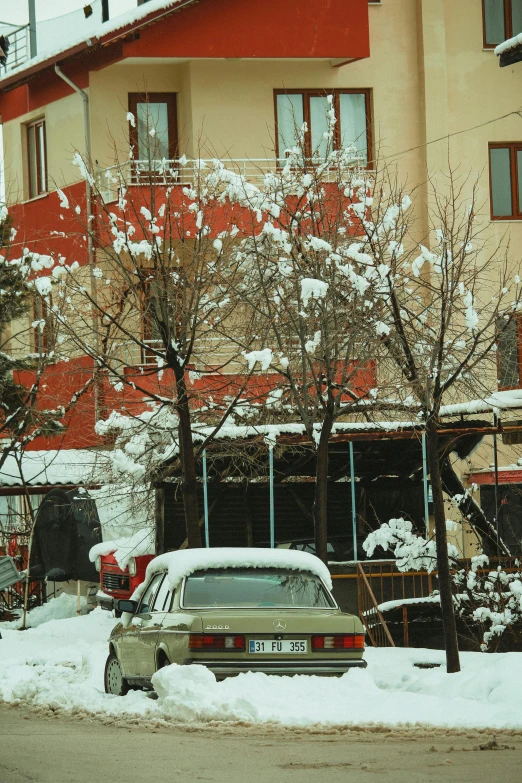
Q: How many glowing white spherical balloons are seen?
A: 0